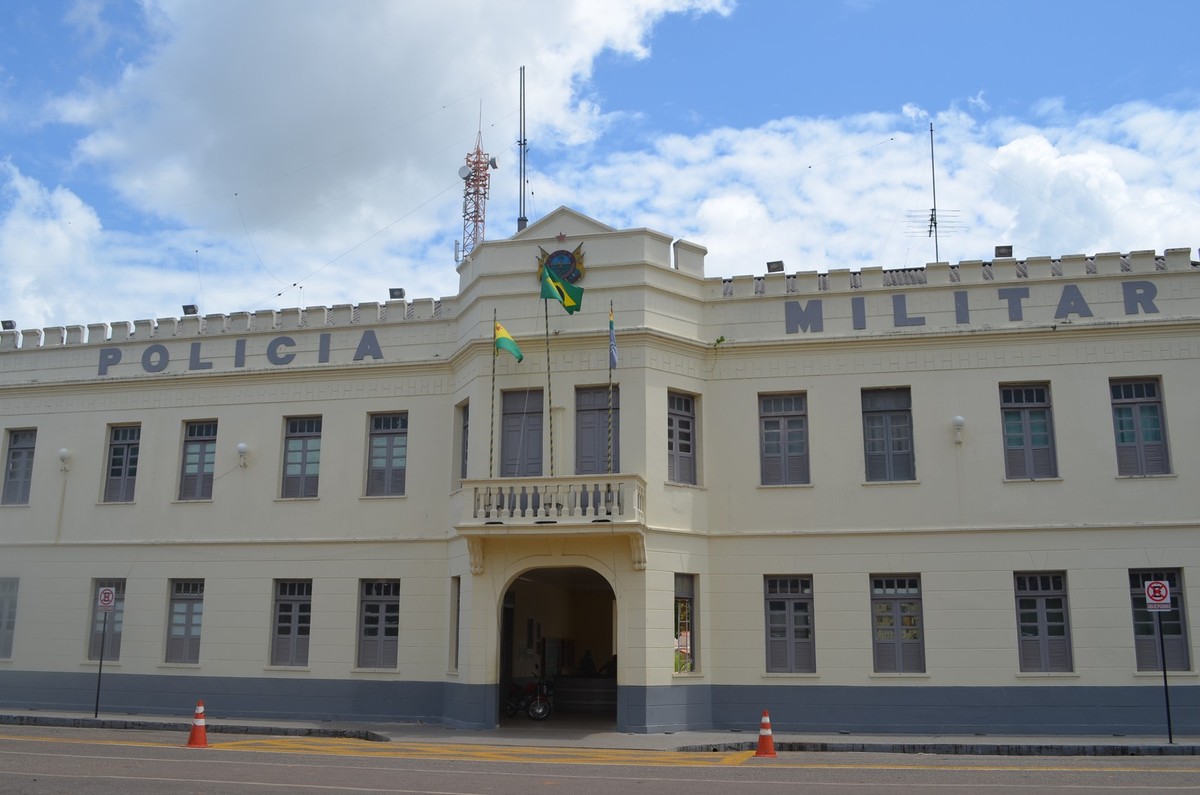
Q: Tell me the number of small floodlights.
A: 5